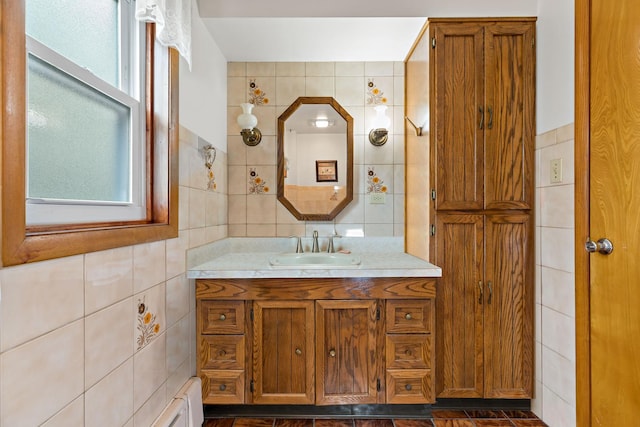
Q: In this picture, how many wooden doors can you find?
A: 7